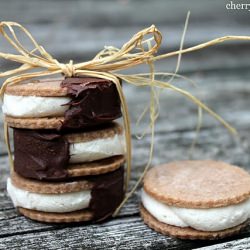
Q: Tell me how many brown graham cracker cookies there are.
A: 8